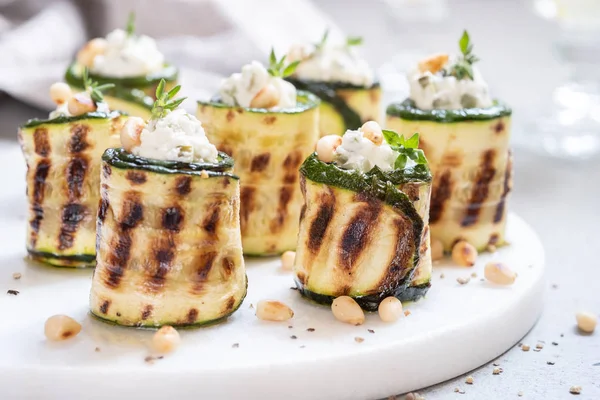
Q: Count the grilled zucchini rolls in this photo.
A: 7